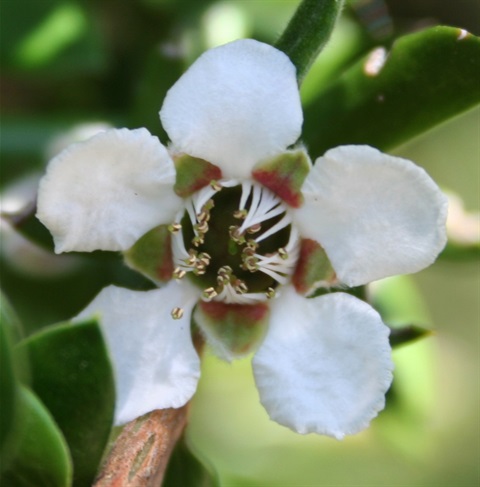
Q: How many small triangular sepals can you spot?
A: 5